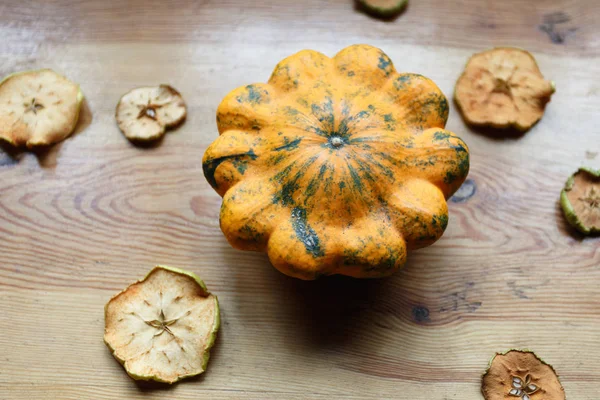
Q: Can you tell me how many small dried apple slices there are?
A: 7